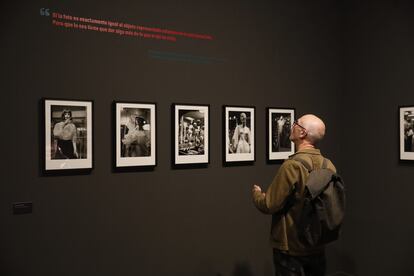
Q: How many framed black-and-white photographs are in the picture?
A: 6